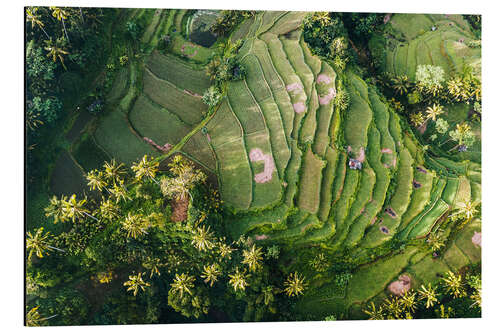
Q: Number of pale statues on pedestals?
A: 0